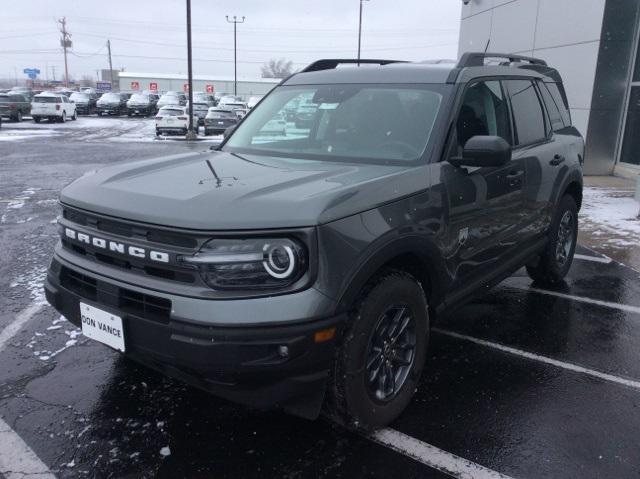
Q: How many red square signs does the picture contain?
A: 4